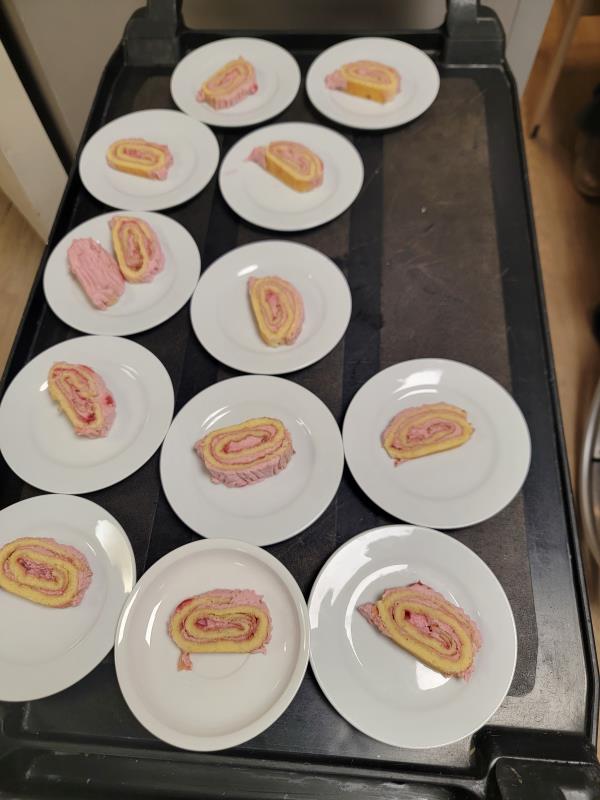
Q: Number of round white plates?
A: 12